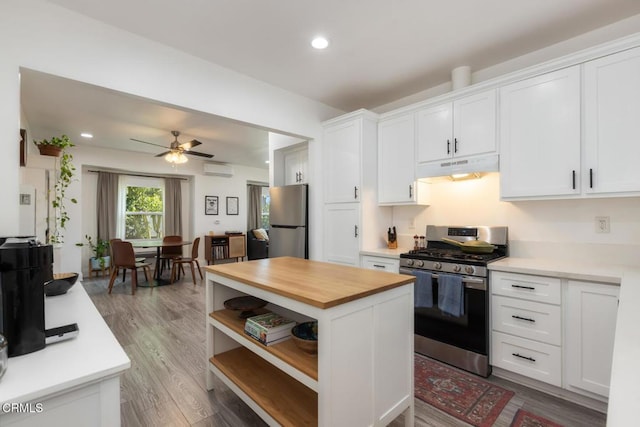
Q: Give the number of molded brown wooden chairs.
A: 4